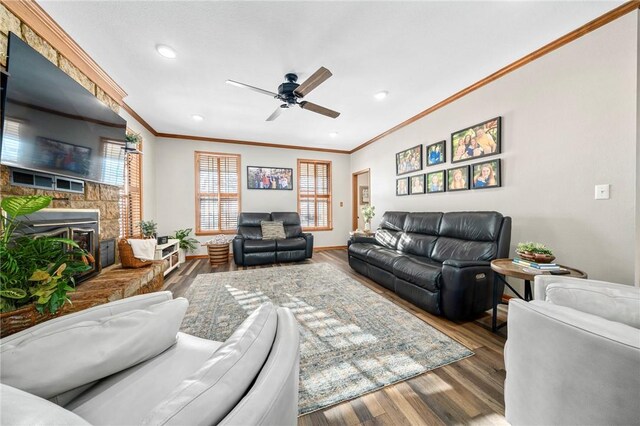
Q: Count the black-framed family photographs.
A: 9